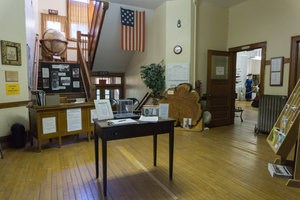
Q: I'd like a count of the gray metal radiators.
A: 1